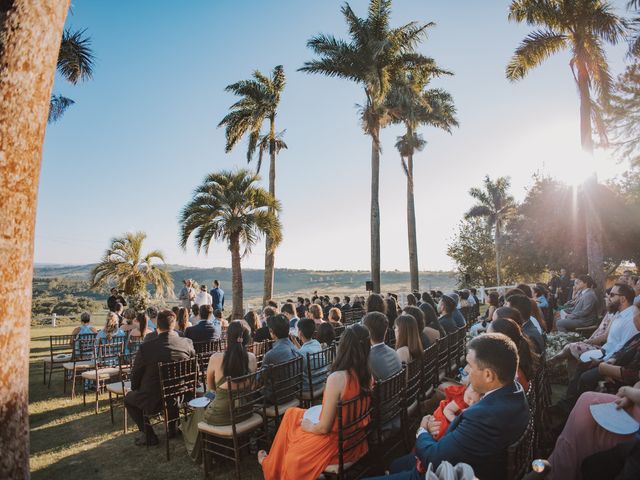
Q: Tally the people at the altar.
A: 3